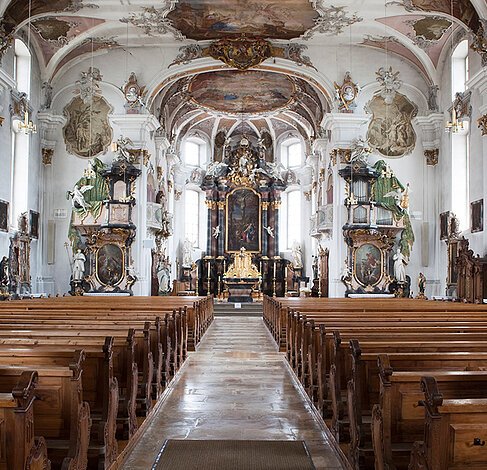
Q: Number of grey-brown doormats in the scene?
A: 1